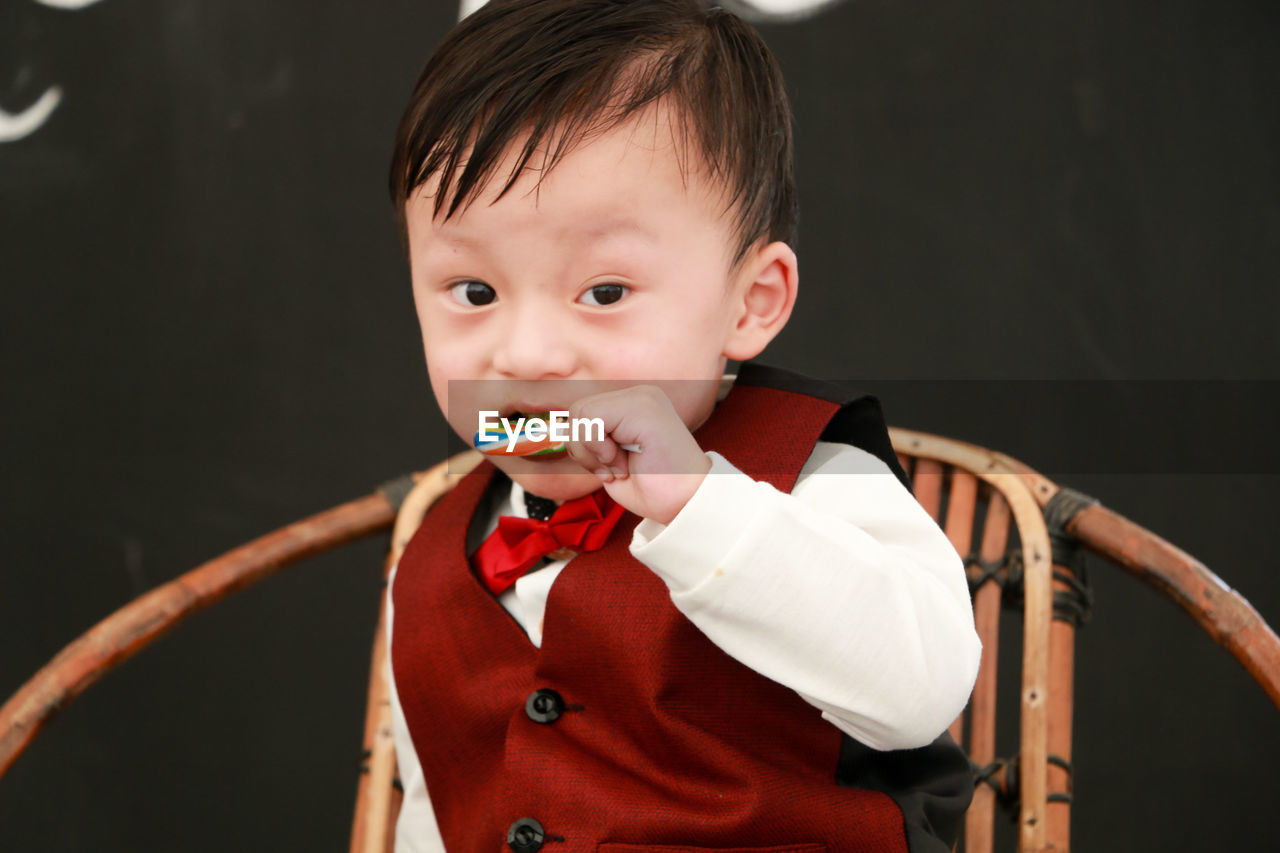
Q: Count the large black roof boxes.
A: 0